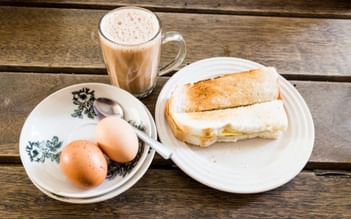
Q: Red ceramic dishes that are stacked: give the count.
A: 0